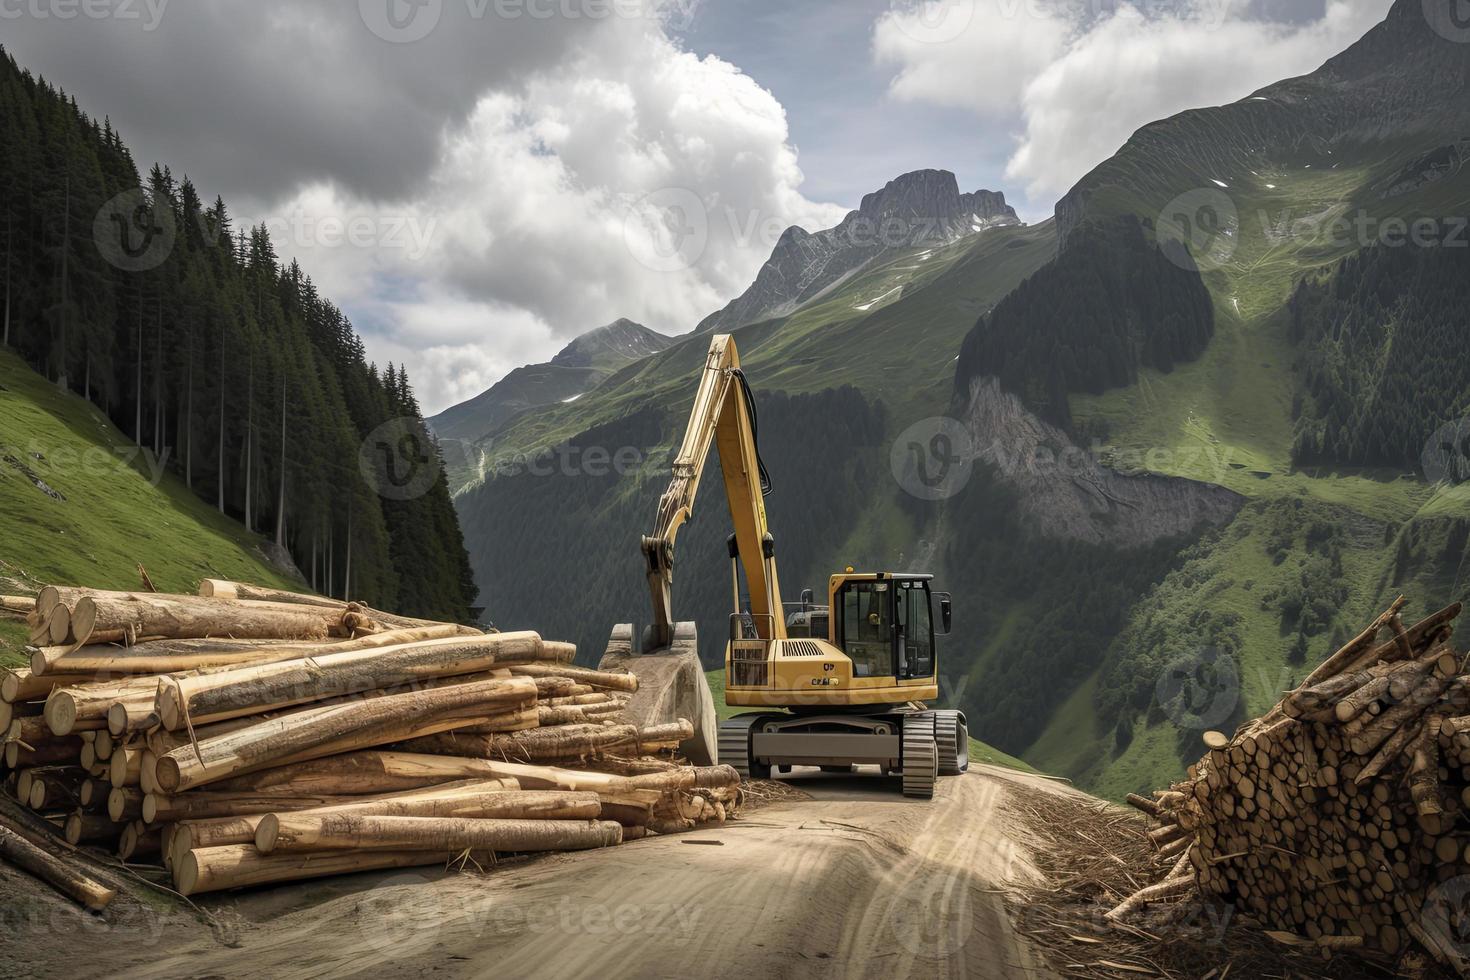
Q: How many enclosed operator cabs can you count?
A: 1